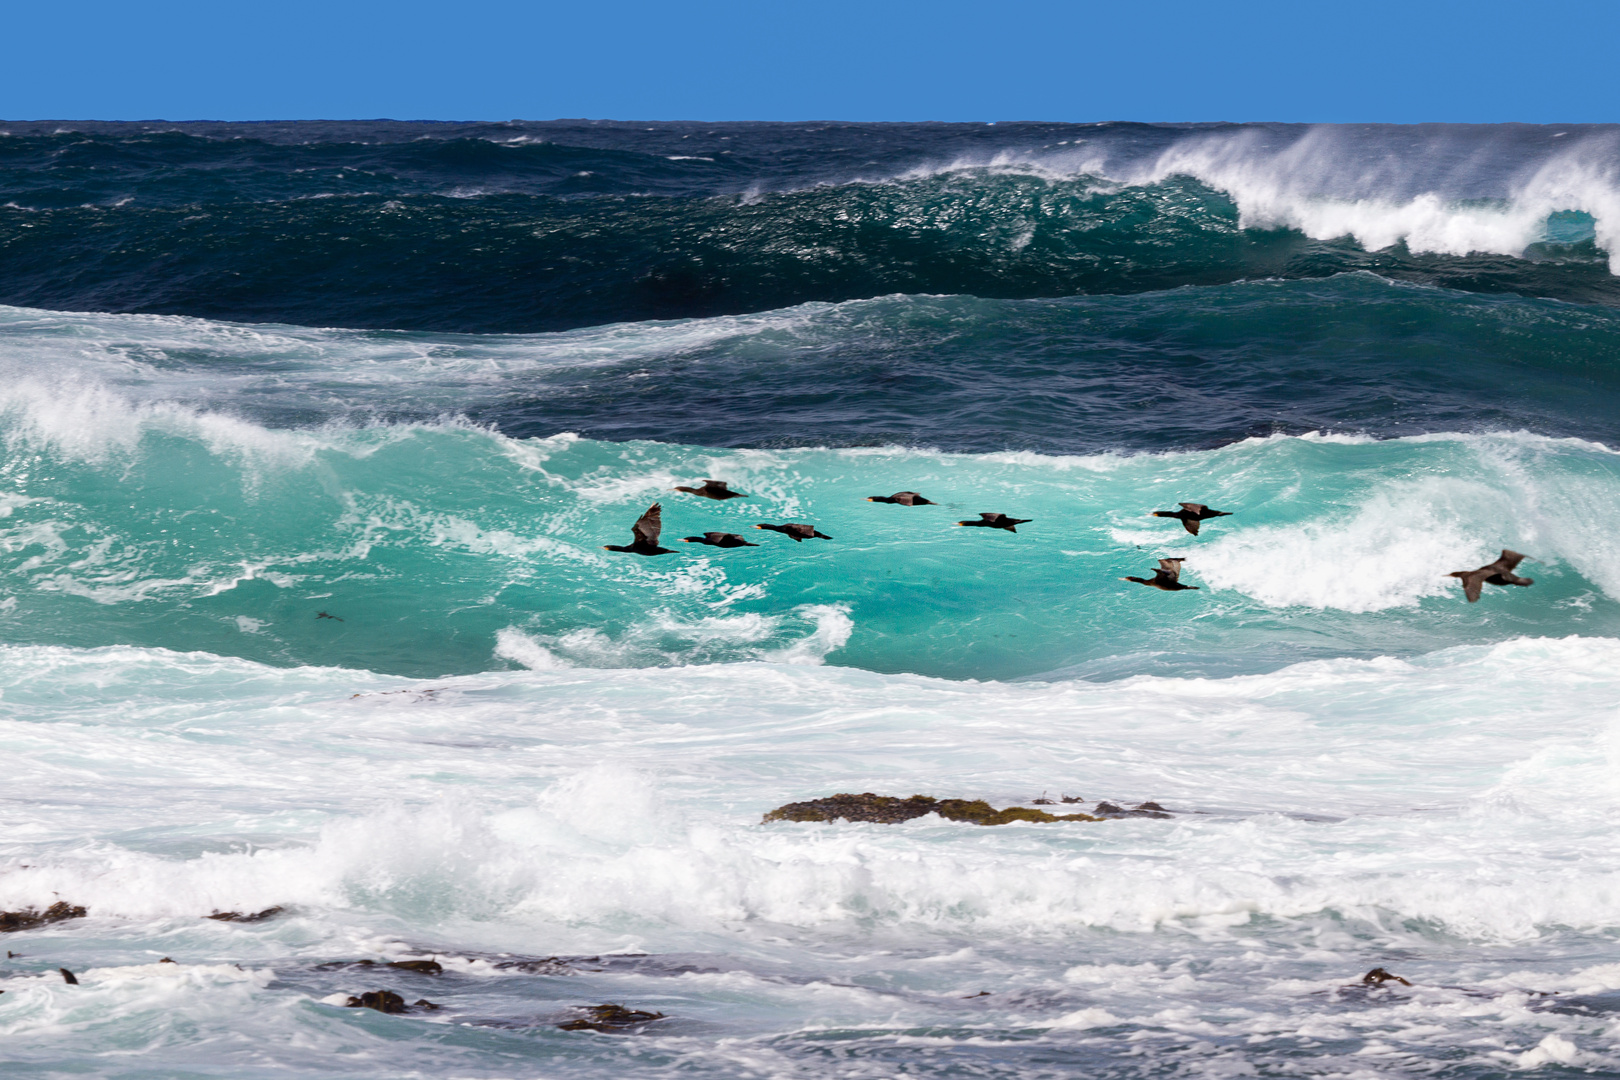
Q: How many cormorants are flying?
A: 9